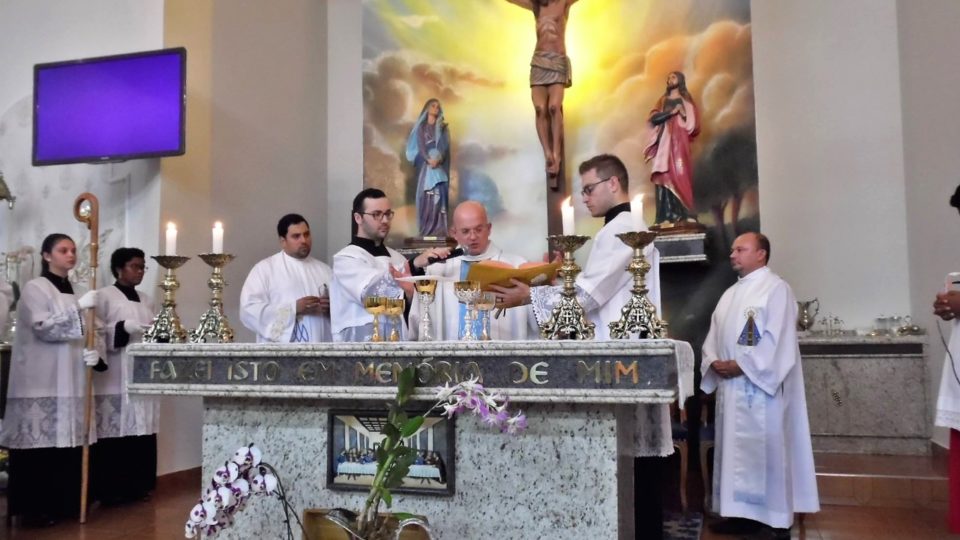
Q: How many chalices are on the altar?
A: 5